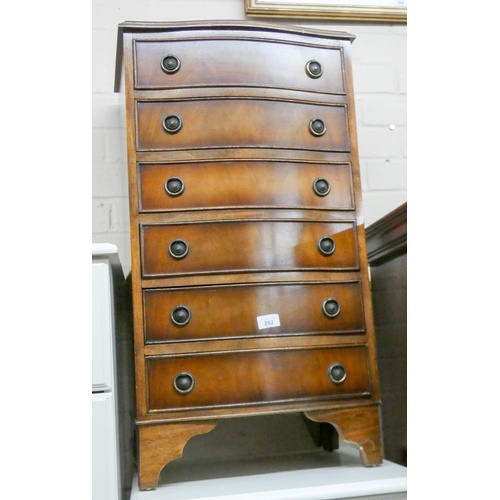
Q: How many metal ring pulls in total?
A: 12